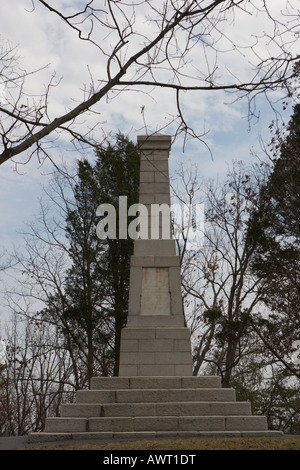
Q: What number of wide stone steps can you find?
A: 5